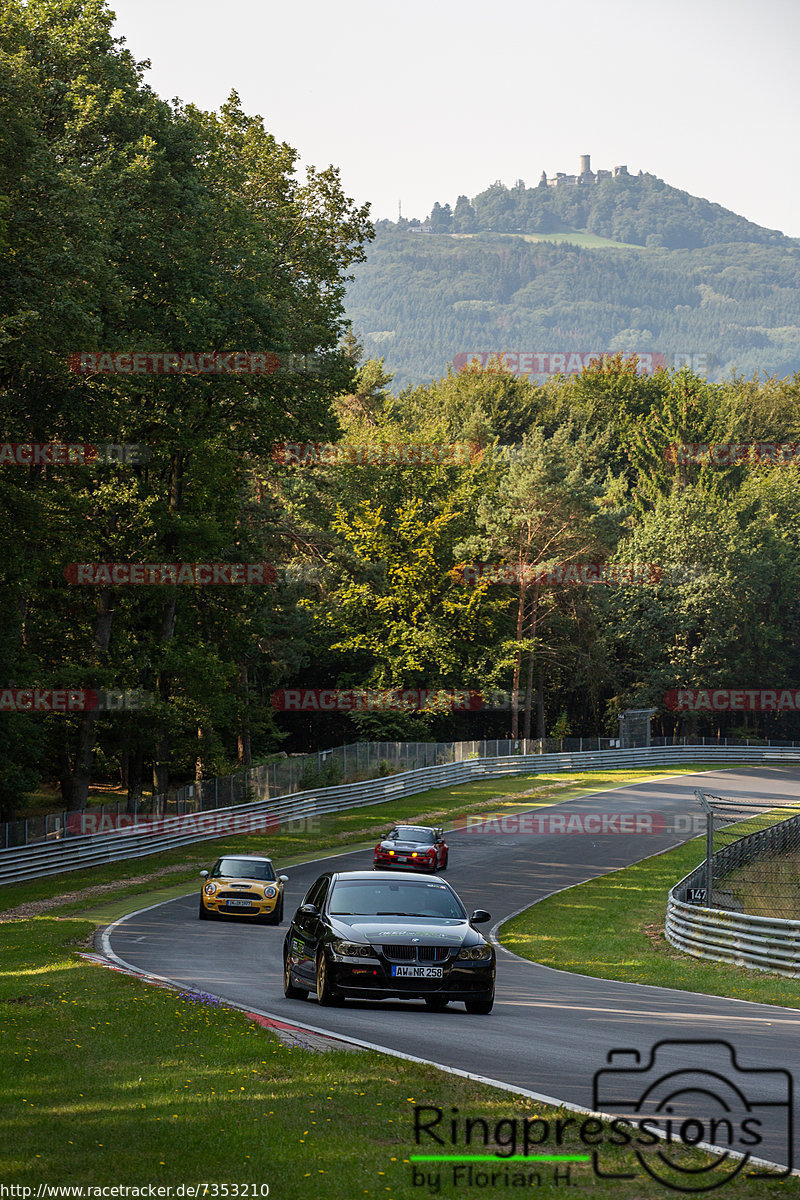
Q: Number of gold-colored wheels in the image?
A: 2